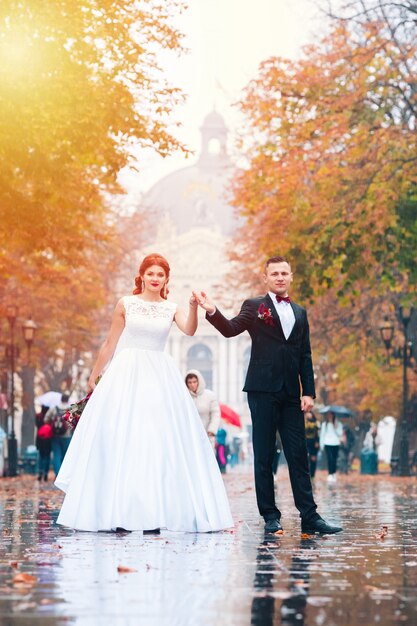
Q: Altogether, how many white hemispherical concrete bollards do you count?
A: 0